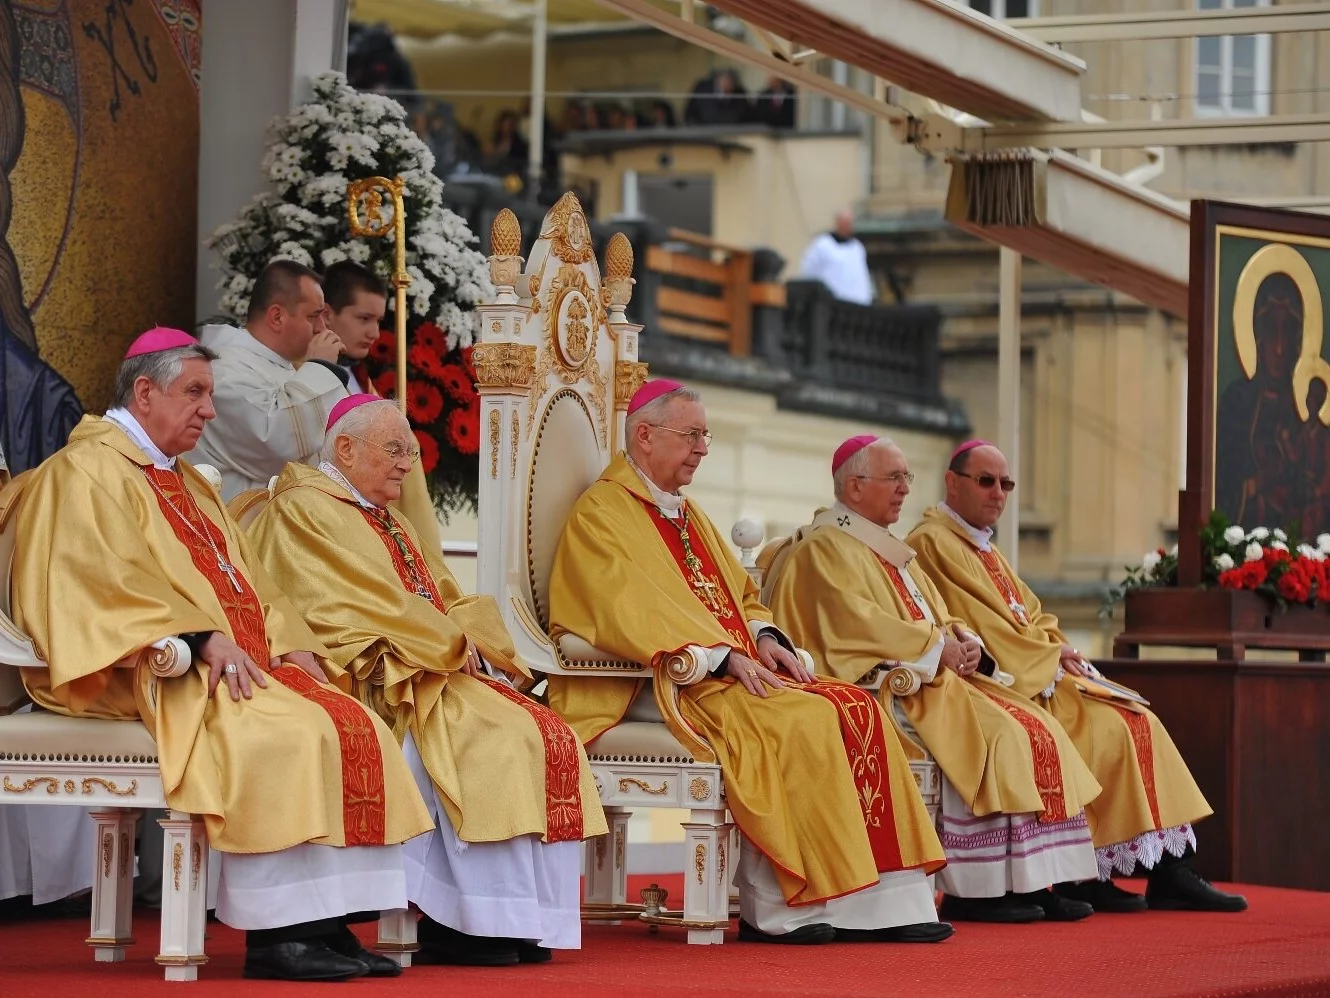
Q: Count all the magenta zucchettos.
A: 5